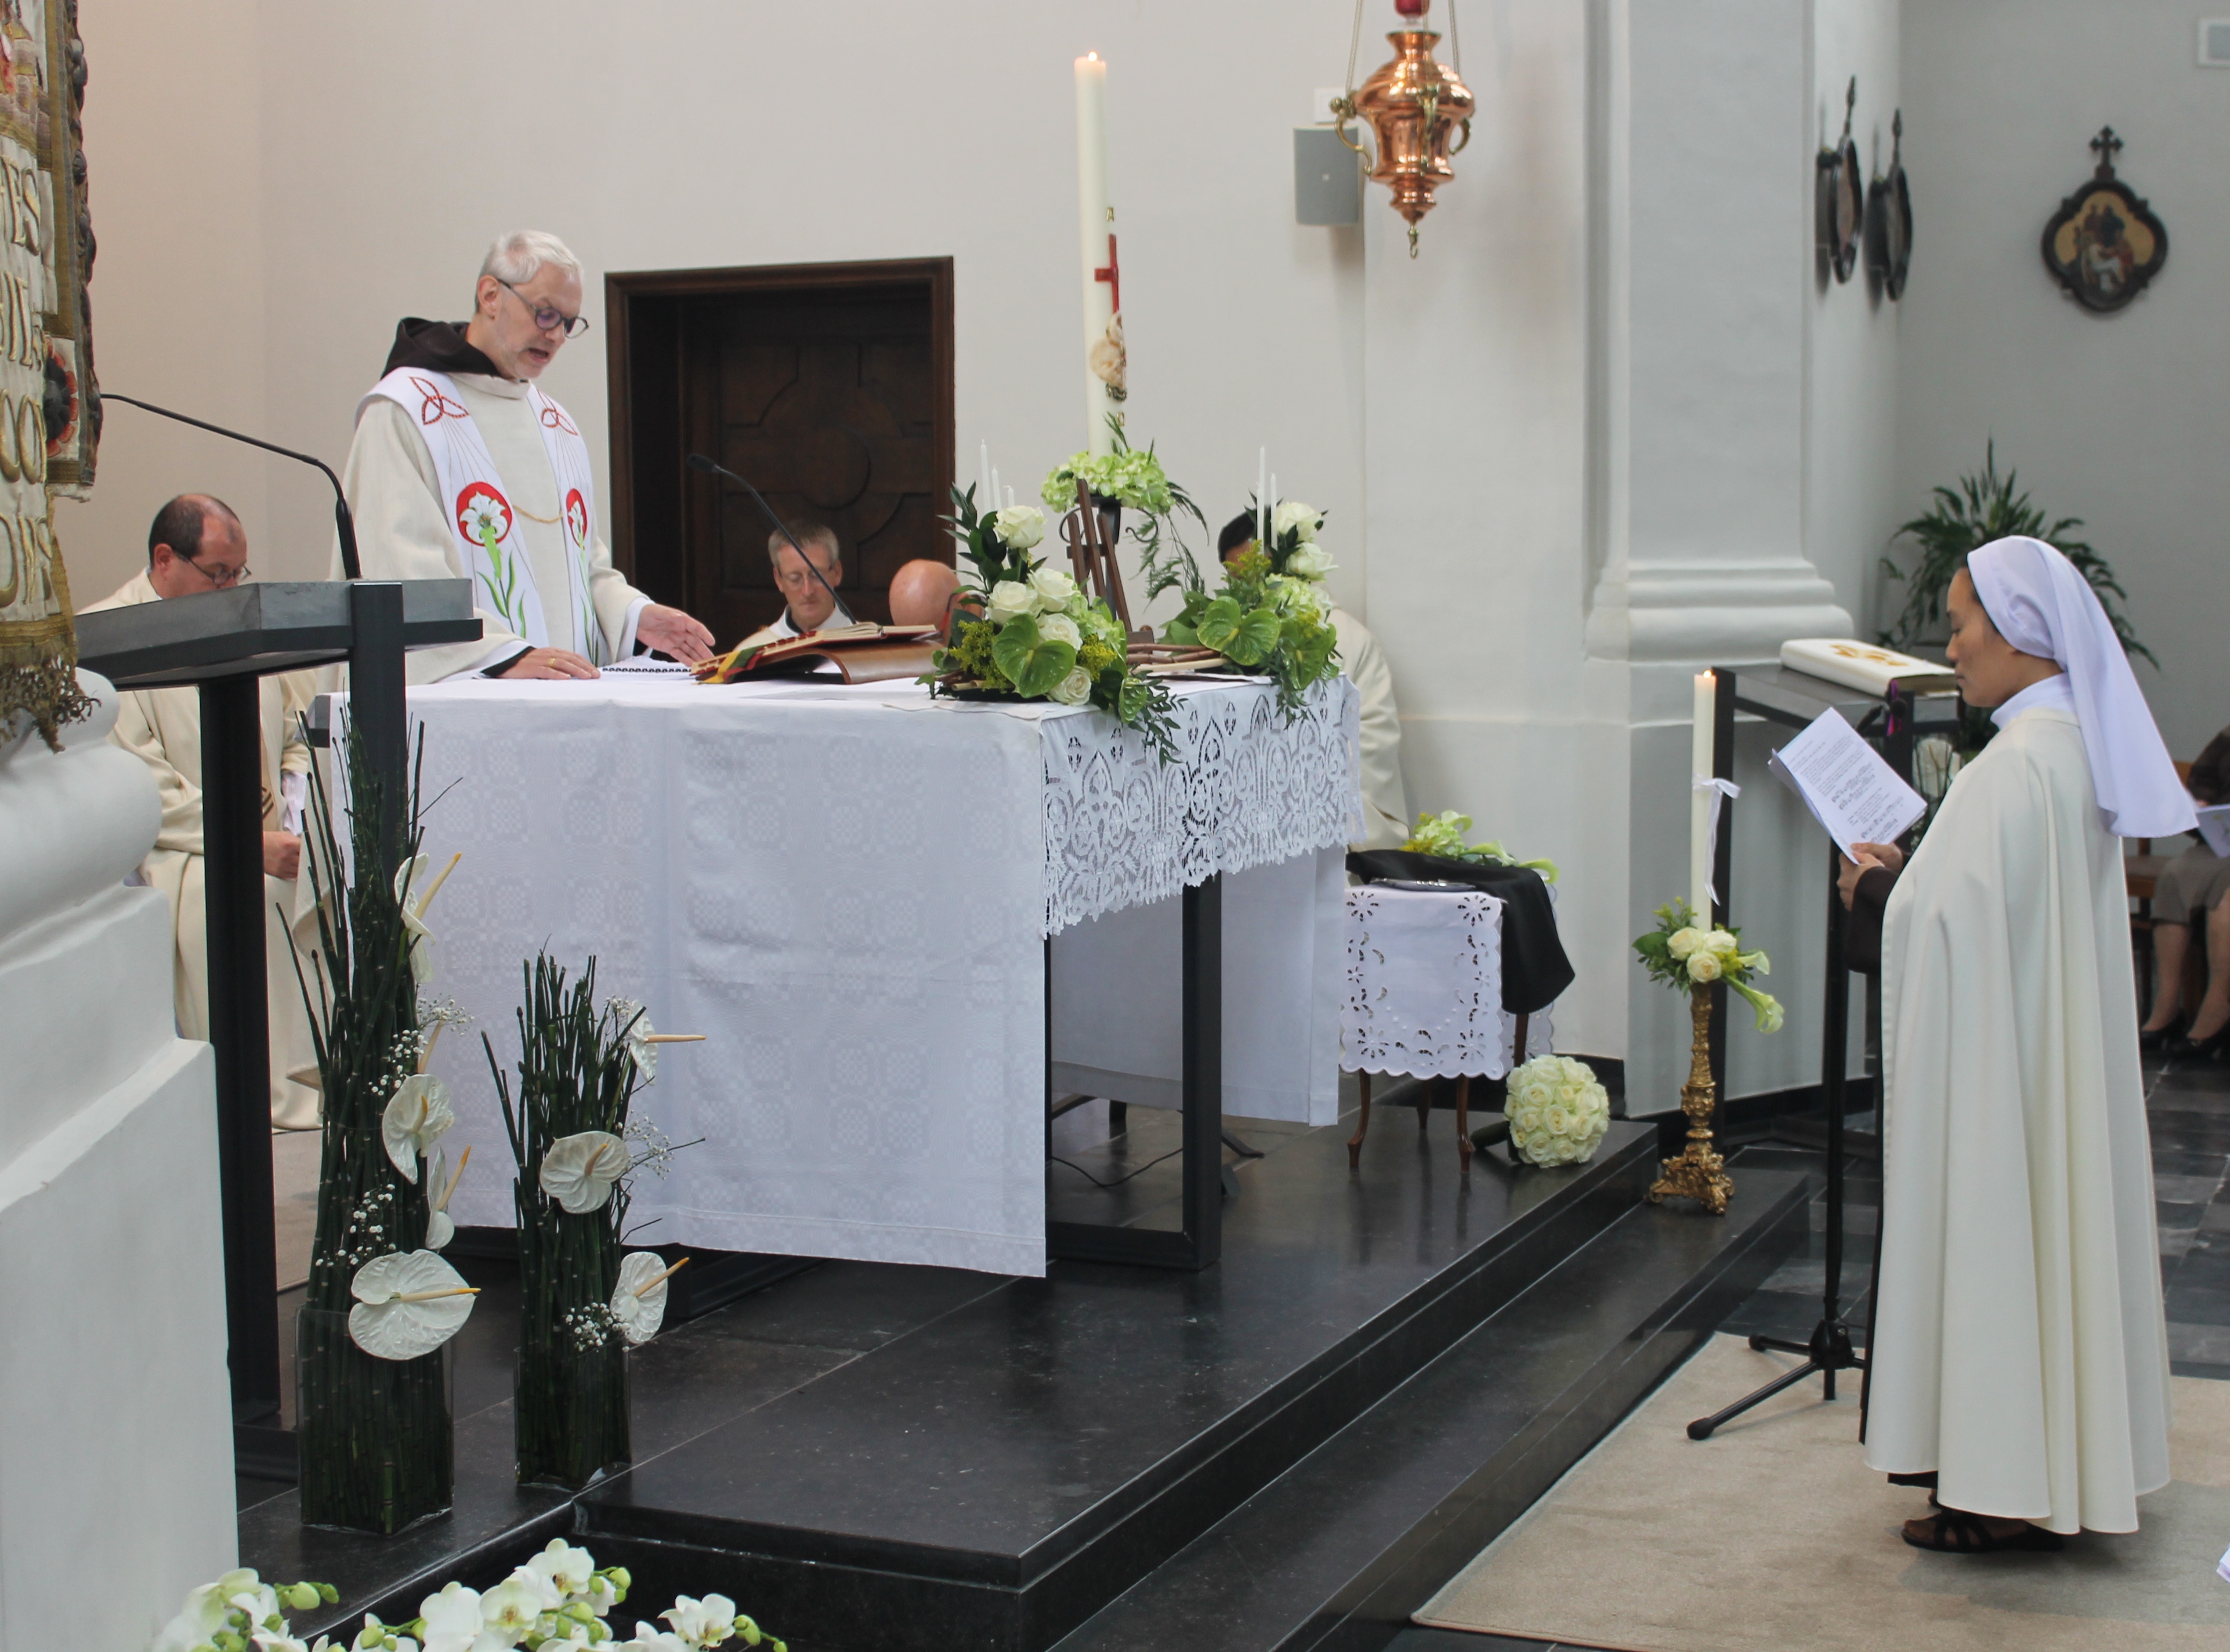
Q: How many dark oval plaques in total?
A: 3